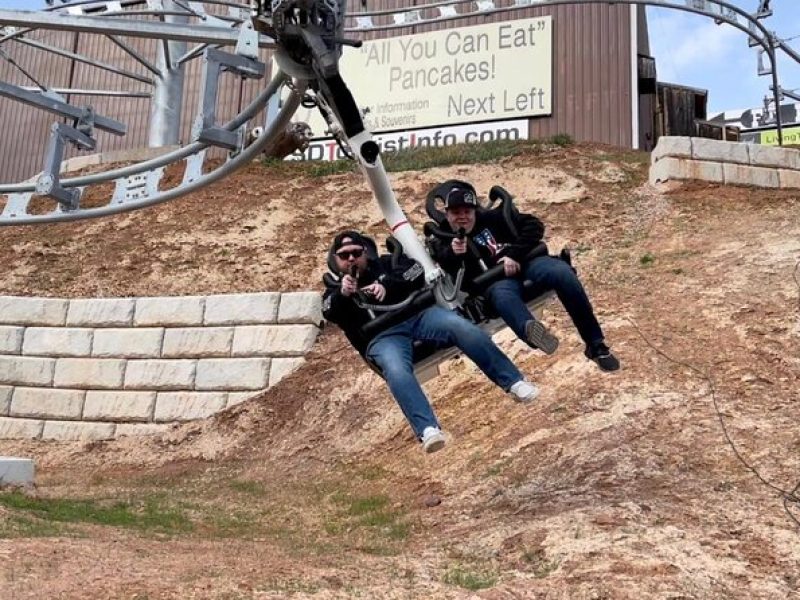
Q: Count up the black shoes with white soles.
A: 0